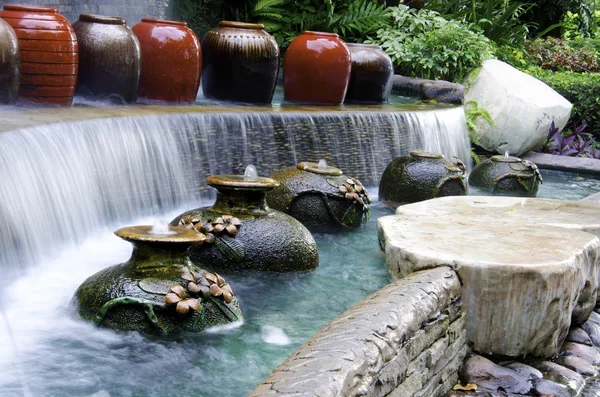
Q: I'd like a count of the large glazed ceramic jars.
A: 7